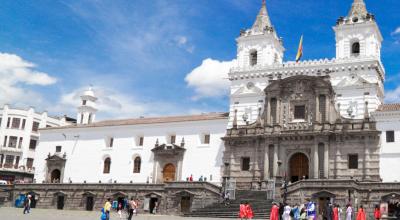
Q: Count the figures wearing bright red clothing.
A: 6